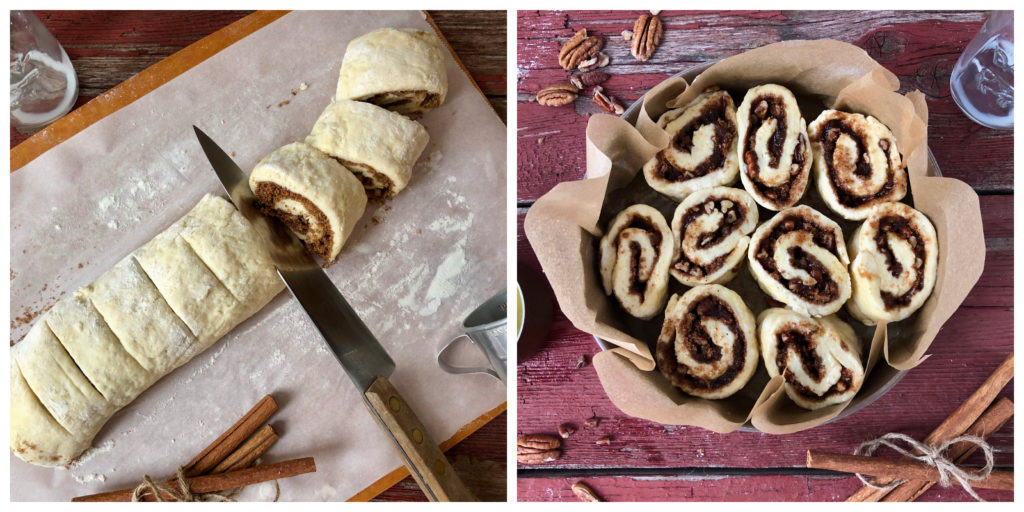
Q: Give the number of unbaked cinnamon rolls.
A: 12